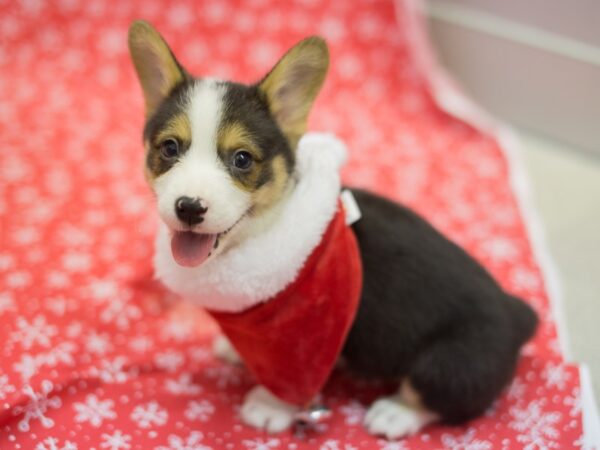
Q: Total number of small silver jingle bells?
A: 1